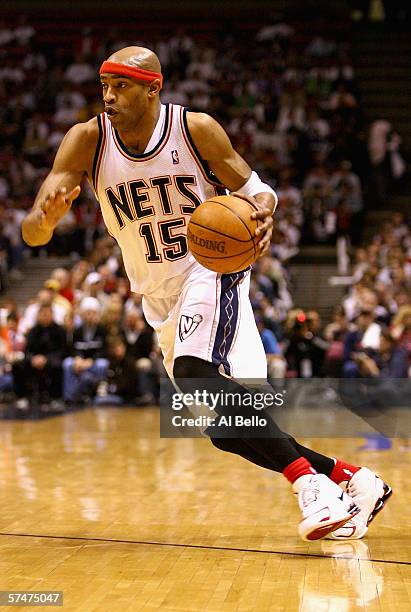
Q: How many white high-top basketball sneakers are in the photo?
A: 2